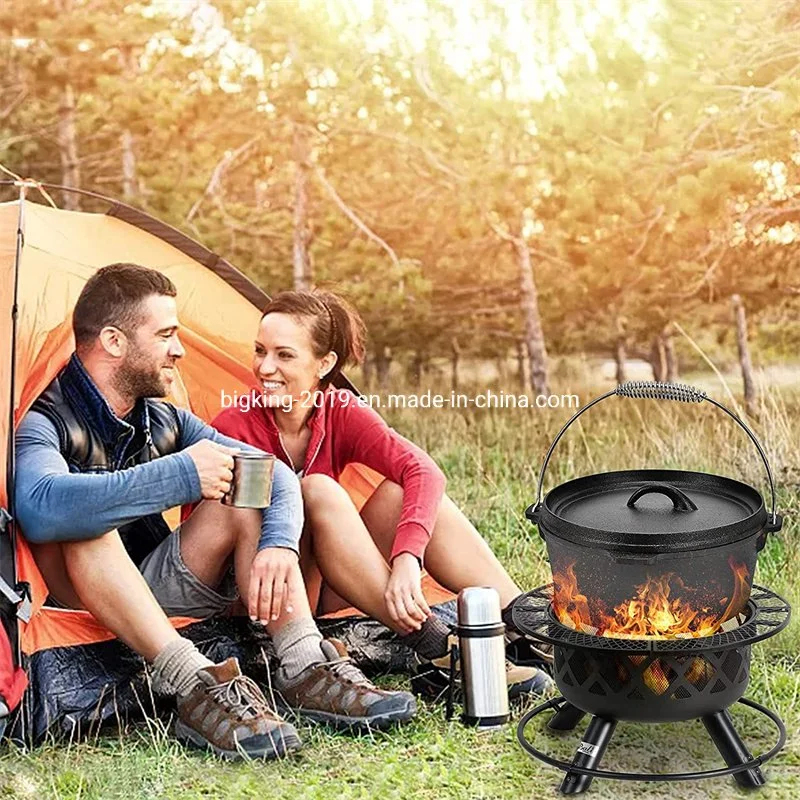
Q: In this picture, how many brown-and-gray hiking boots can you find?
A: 2